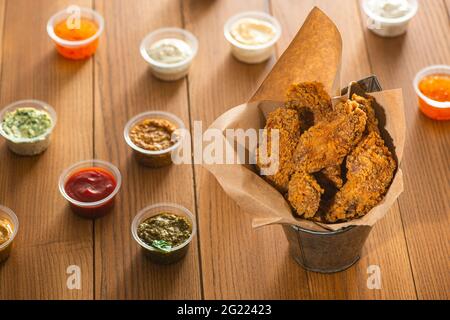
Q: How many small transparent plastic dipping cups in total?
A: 10